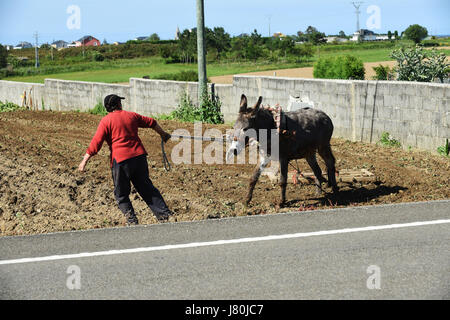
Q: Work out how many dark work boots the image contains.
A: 2